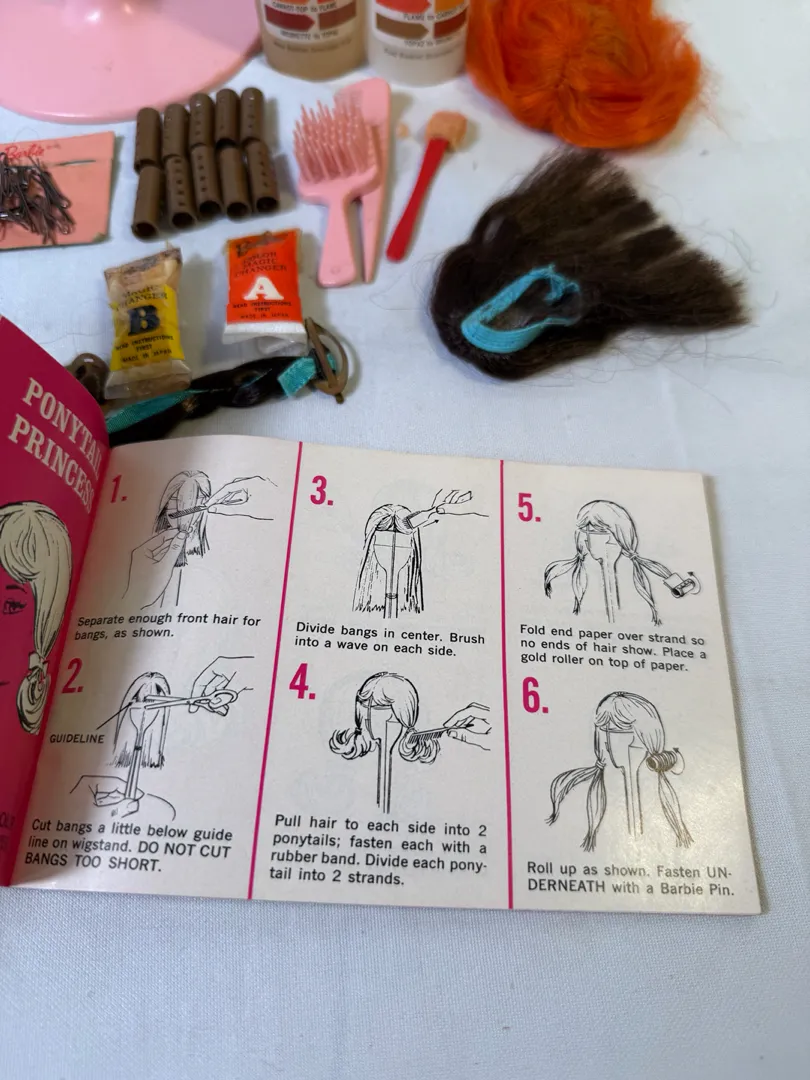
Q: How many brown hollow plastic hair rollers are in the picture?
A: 10